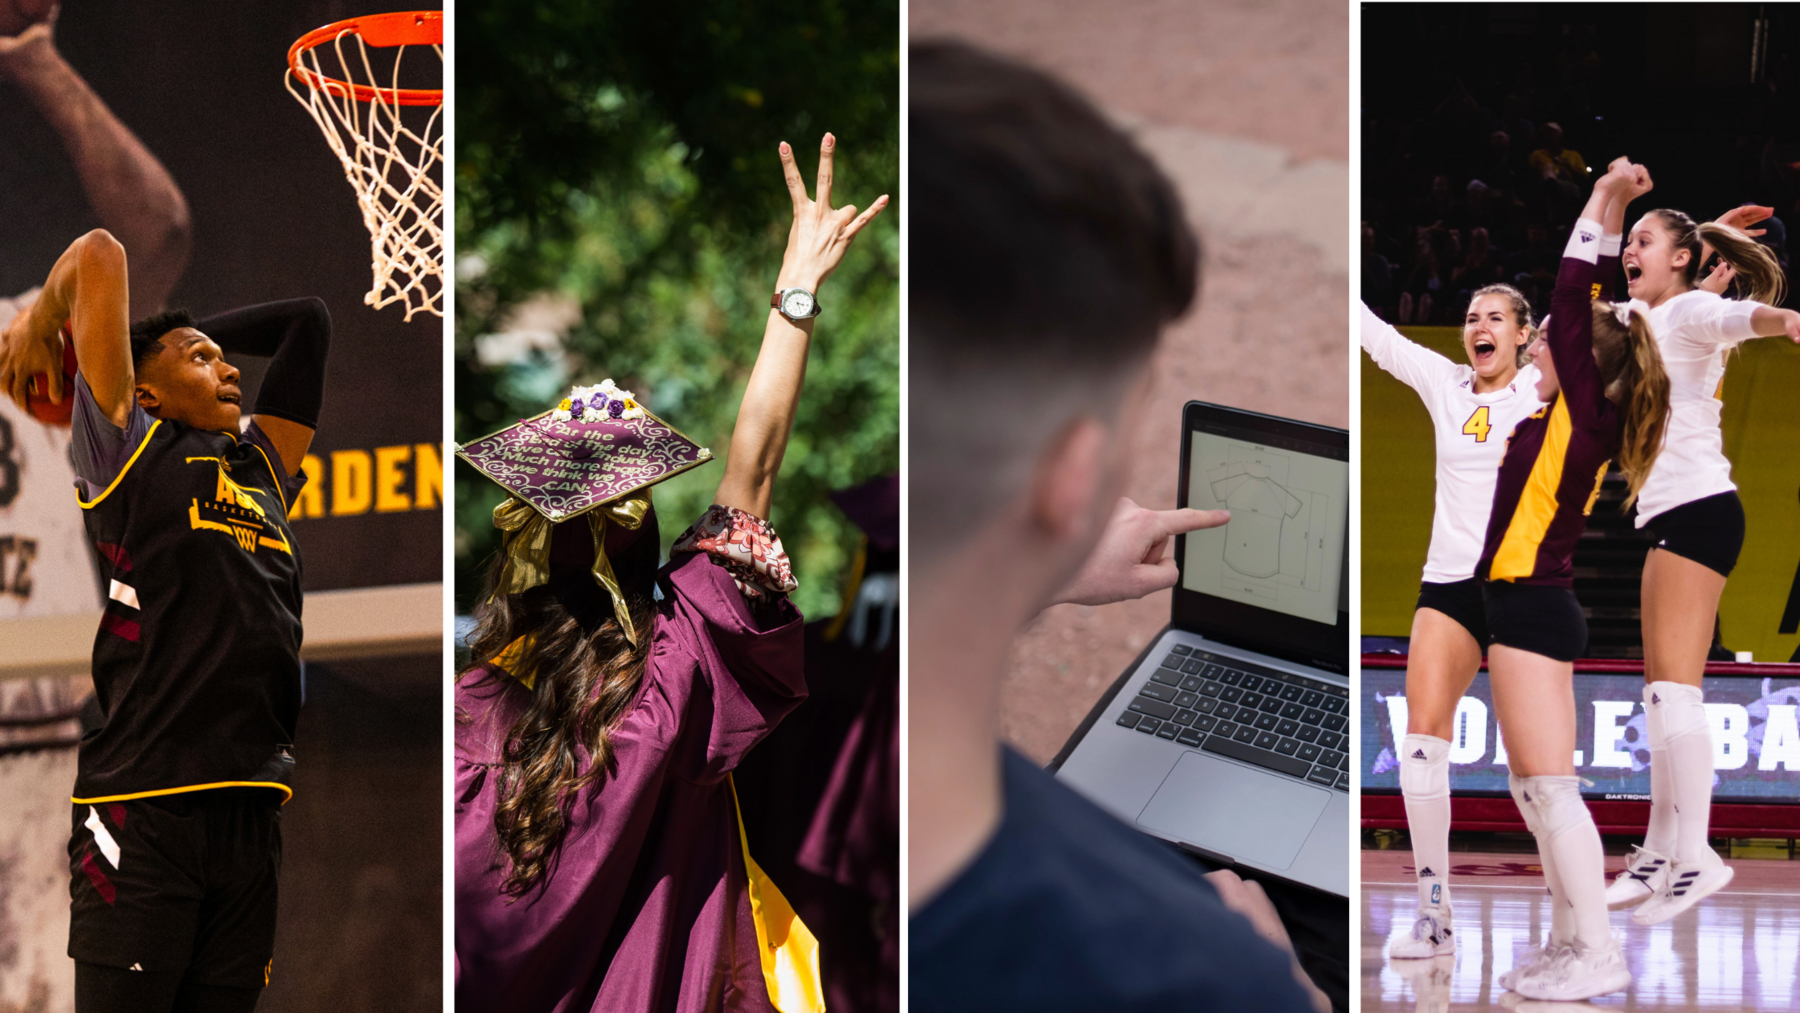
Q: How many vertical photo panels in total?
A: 4